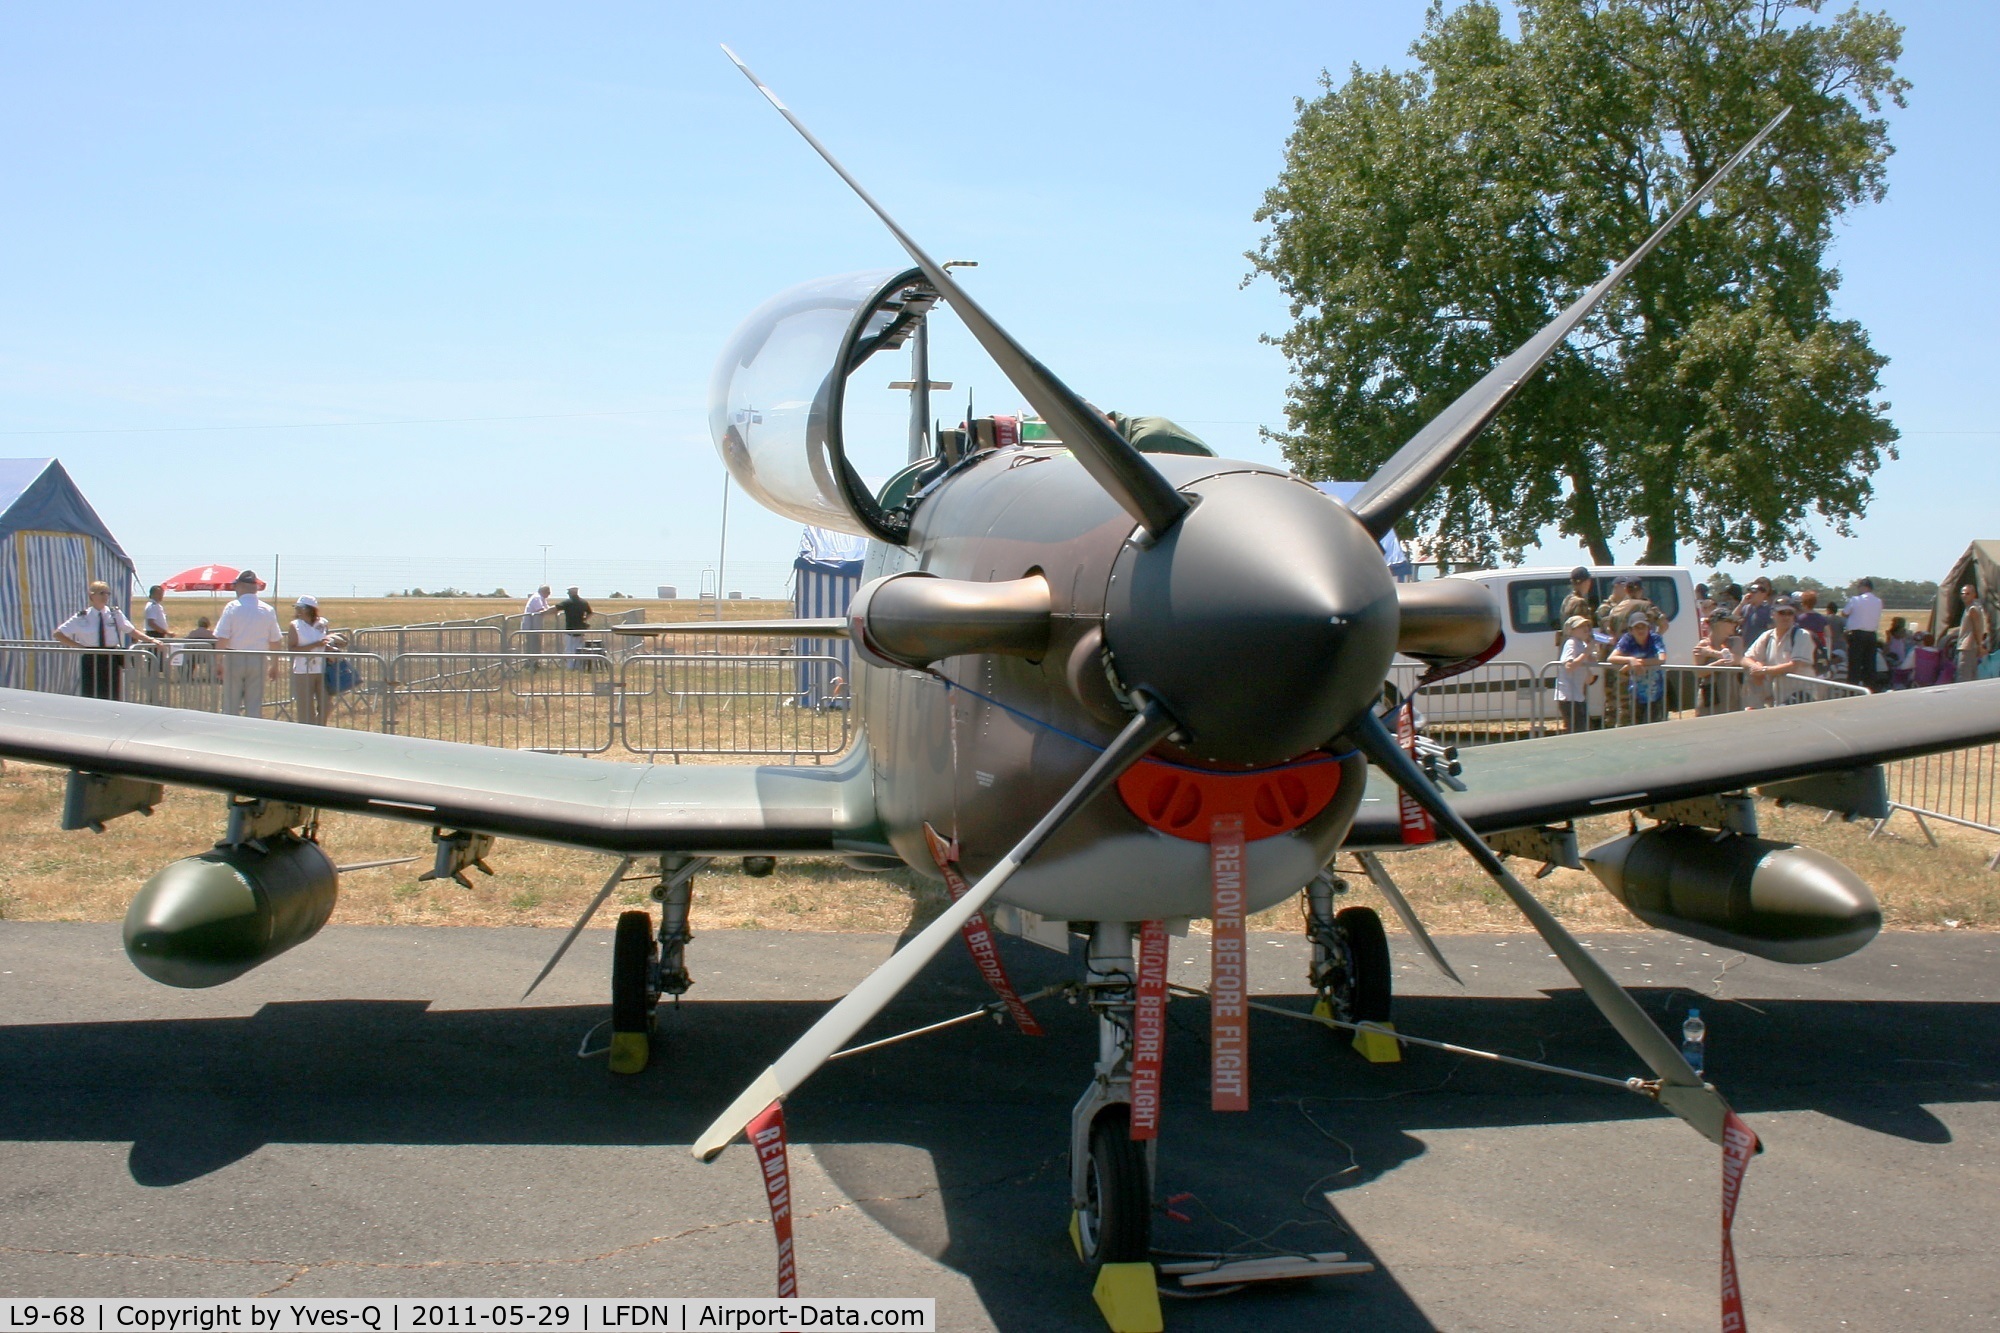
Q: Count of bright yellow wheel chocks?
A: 5